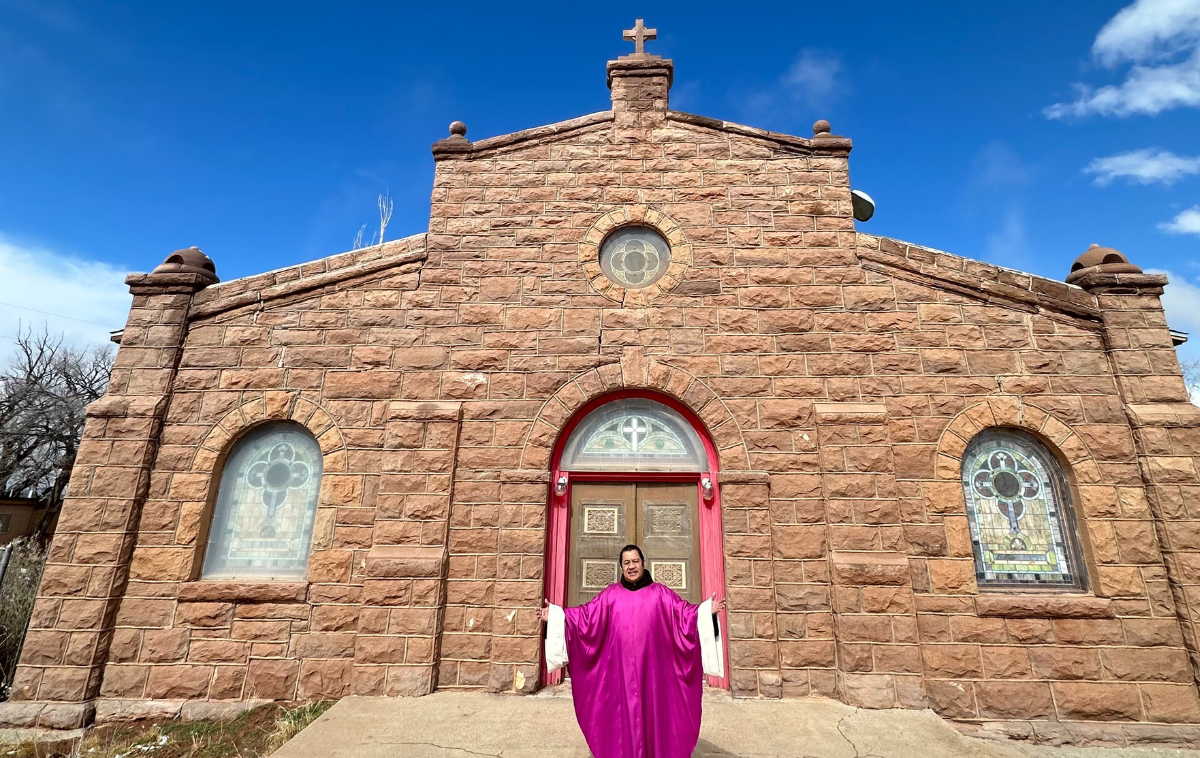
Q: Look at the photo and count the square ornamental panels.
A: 4